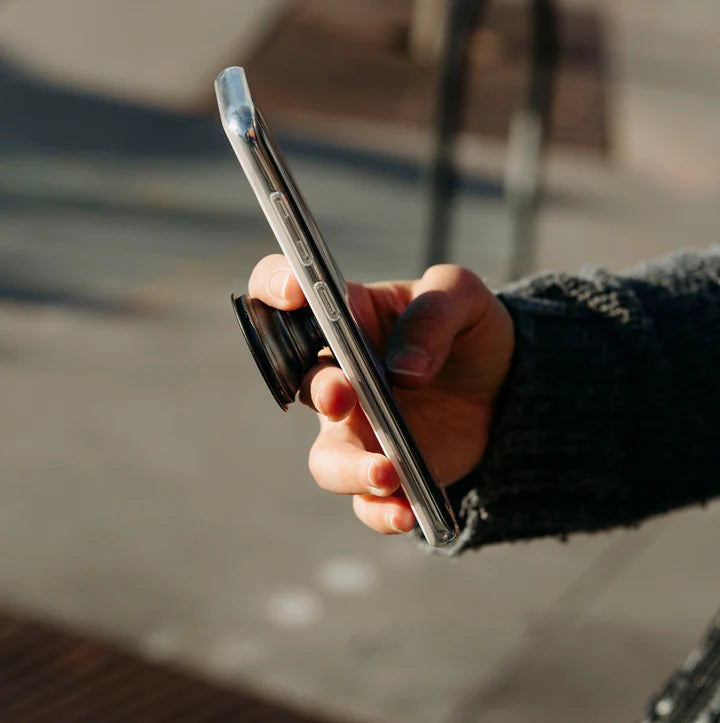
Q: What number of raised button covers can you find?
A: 2